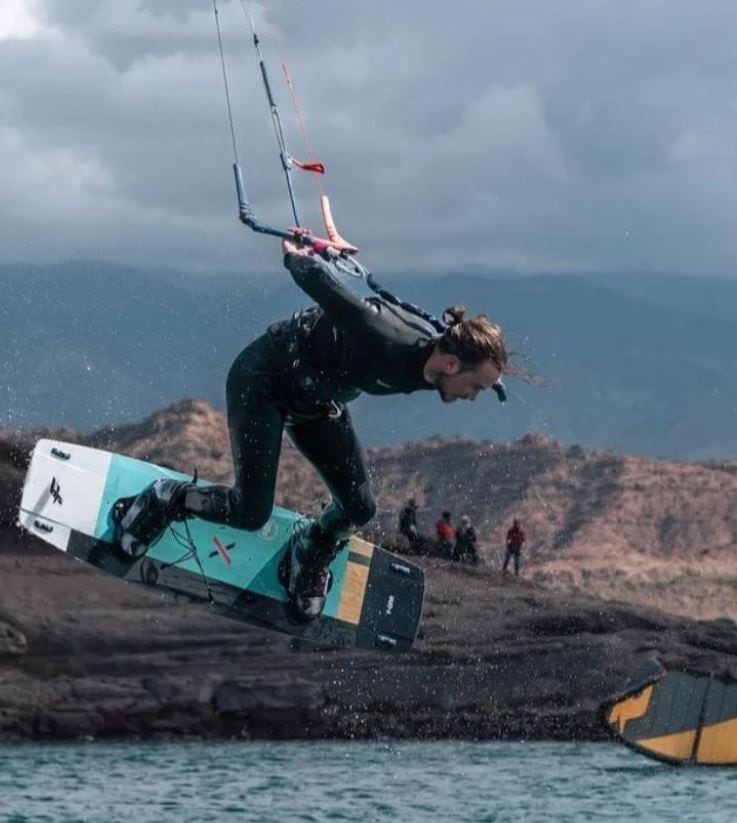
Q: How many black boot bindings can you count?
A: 2